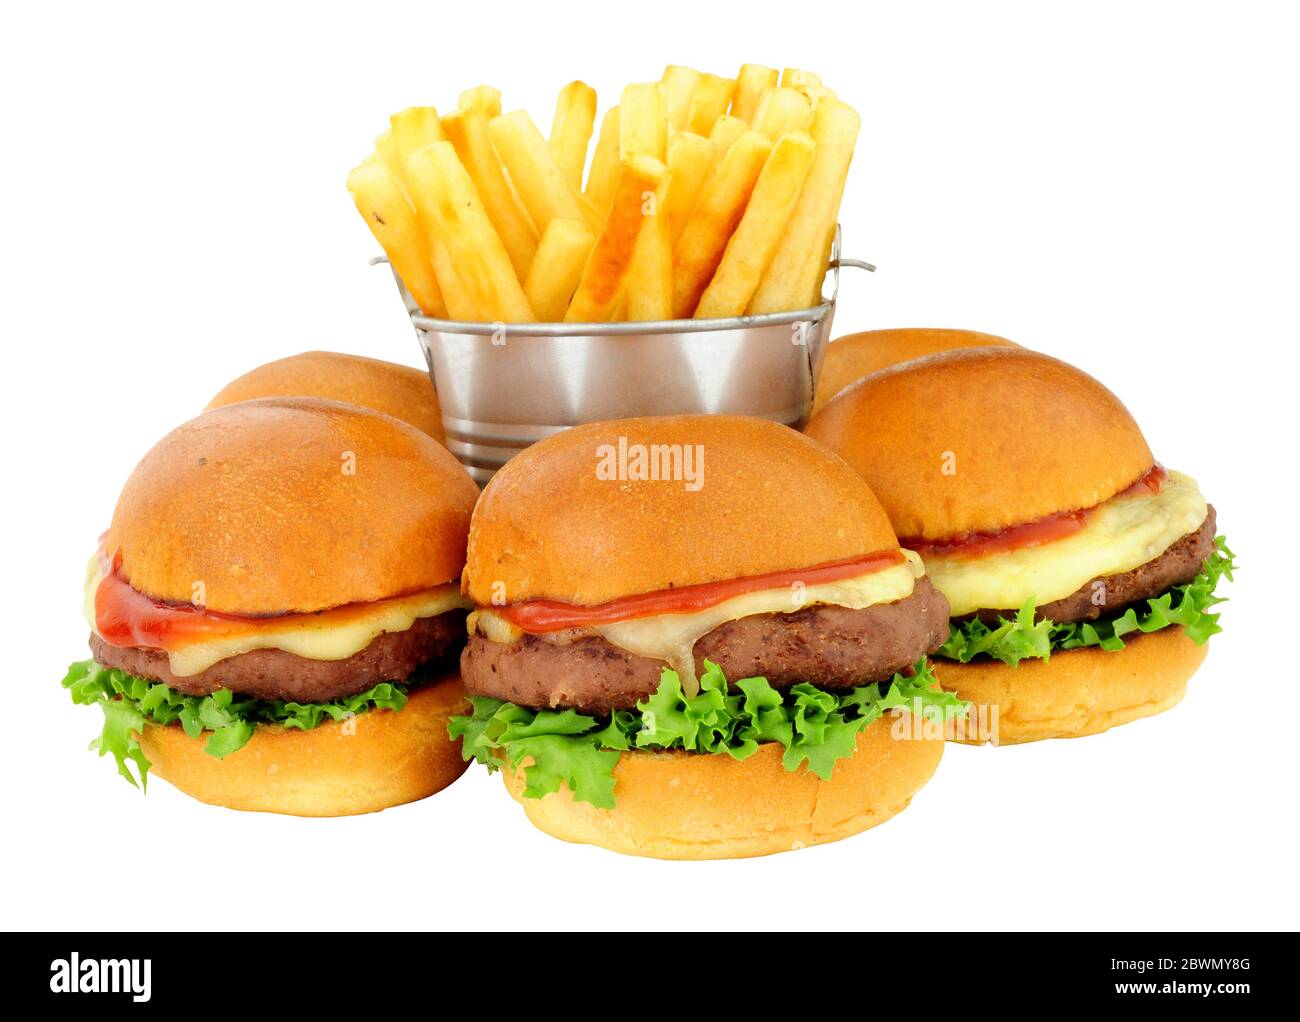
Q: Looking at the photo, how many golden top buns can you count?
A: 5